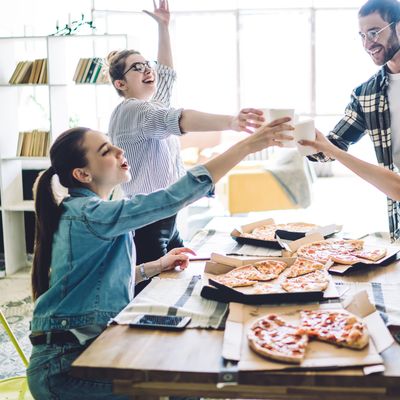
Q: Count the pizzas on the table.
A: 4